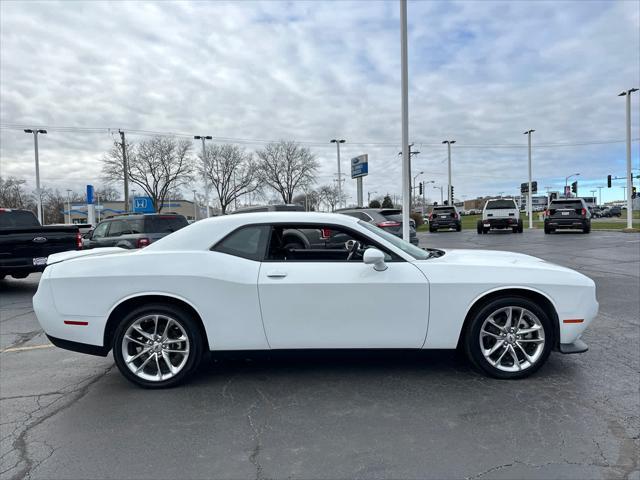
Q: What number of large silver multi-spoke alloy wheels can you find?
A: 2